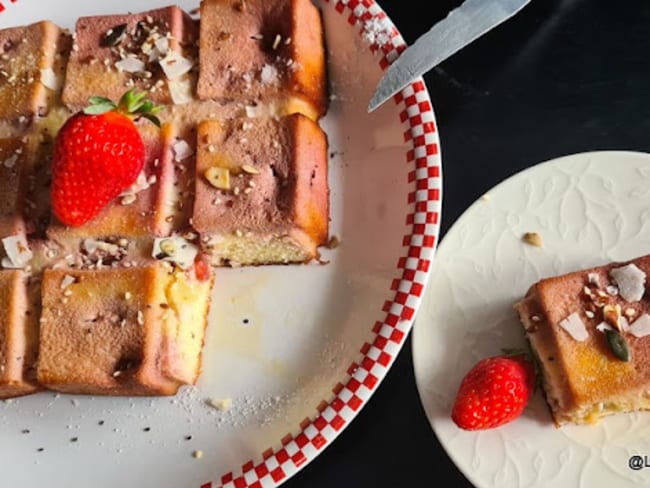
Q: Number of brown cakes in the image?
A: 9